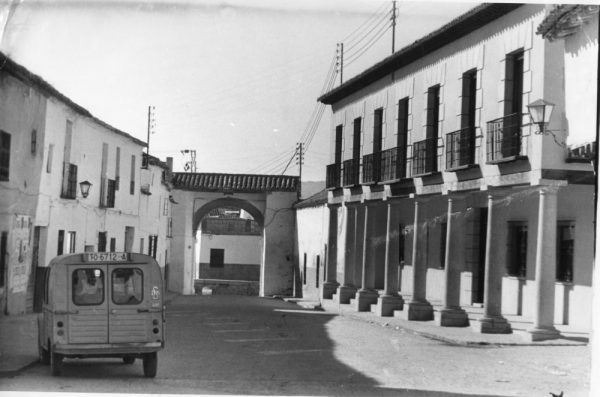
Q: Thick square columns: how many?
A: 2